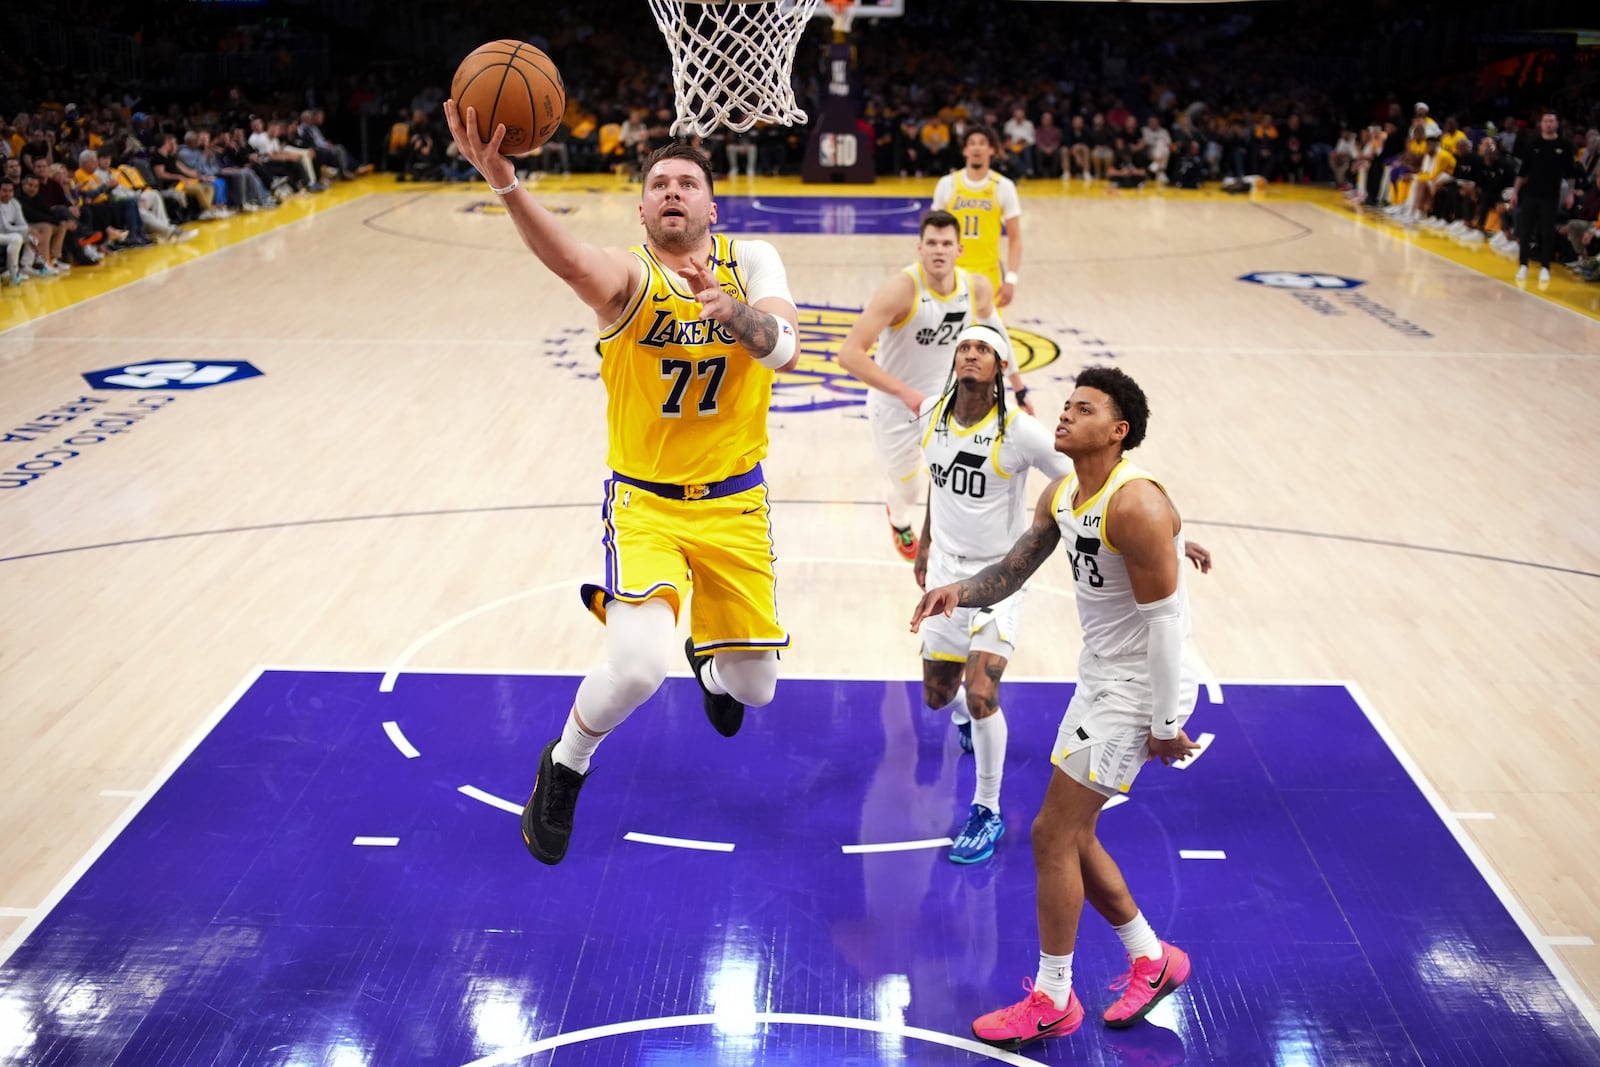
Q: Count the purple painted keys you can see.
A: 2